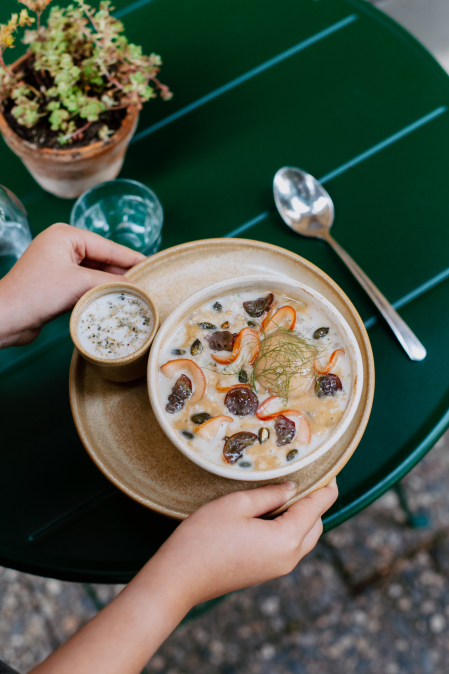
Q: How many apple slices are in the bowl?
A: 7